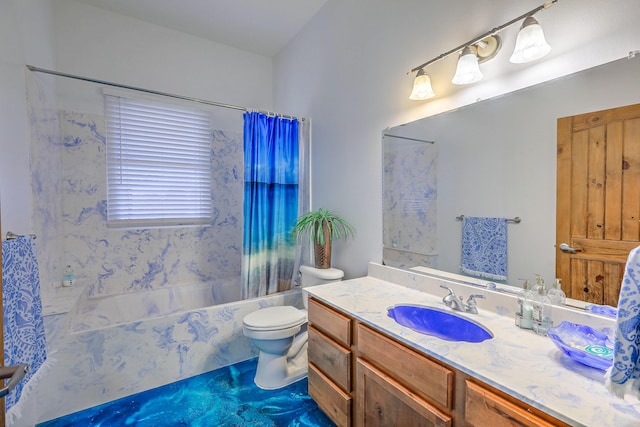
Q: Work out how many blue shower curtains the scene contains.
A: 1